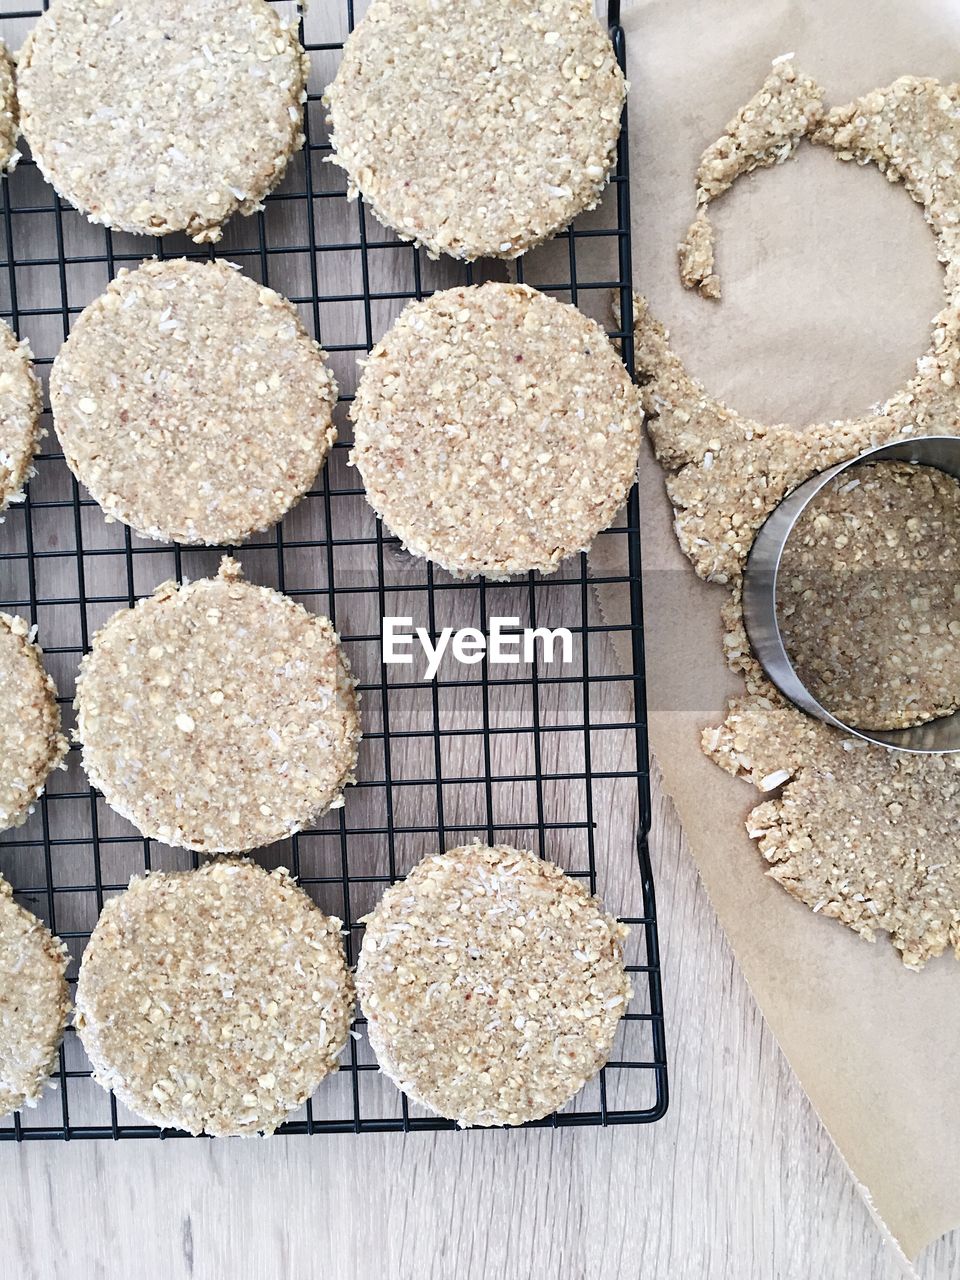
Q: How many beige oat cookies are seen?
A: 11